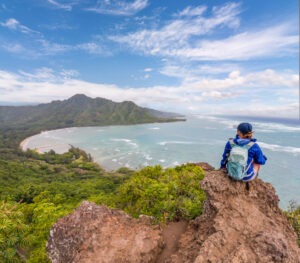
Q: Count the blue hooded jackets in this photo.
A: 1